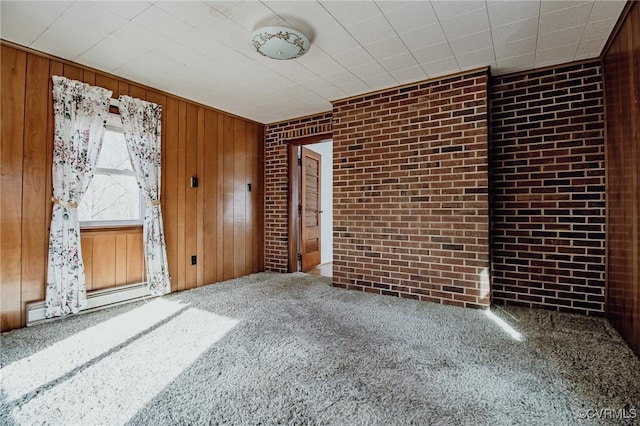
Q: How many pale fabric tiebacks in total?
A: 2